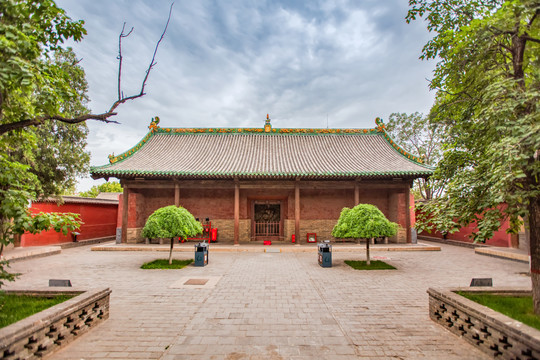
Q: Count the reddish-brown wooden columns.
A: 6